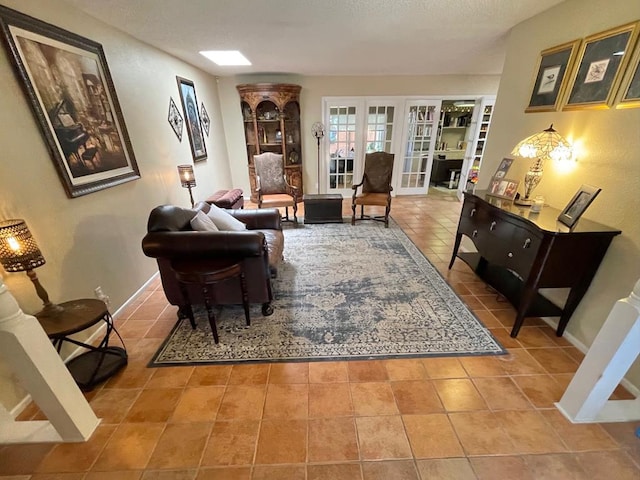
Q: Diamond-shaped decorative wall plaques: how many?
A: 2